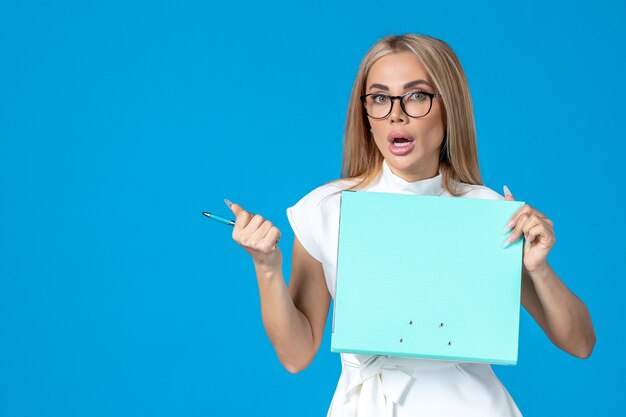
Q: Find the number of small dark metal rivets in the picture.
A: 4